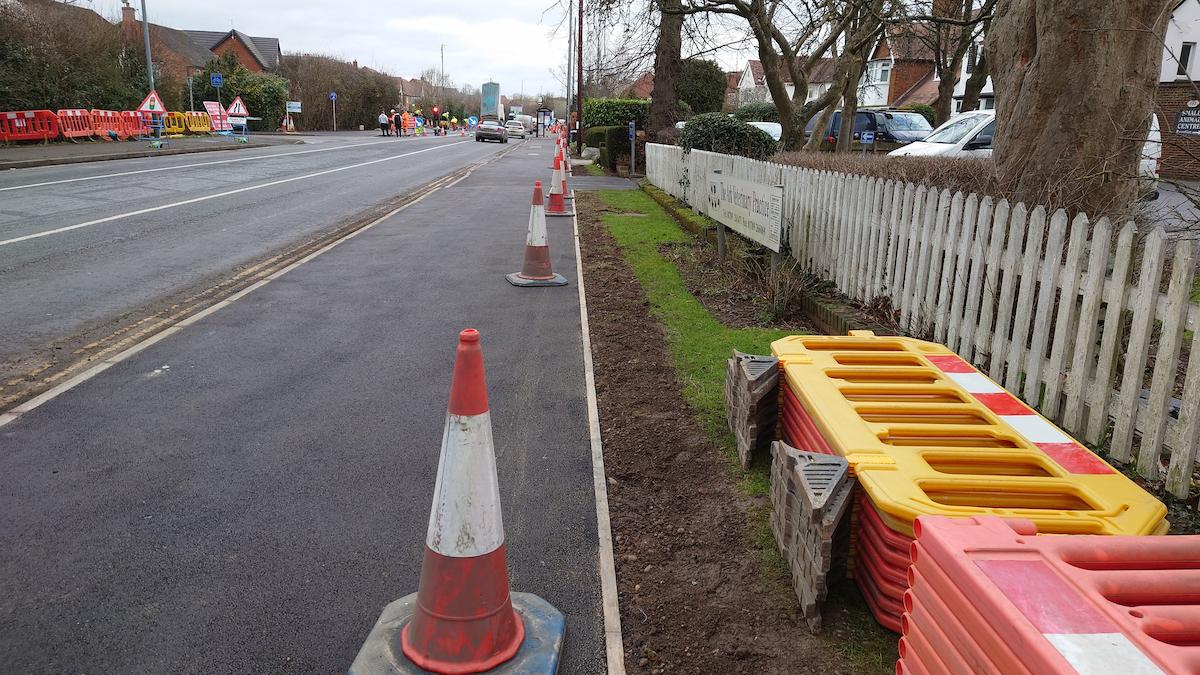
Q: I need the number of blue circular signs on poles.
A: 1